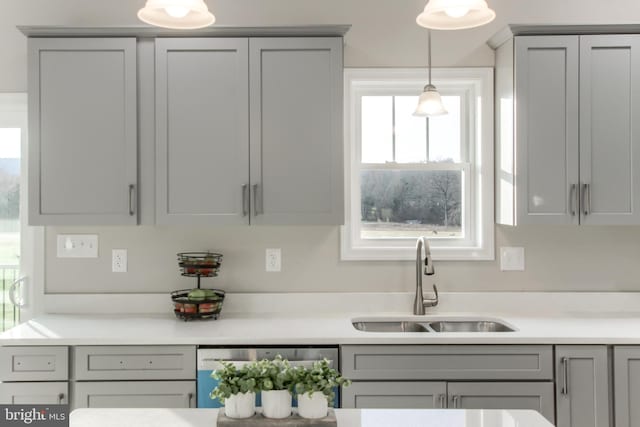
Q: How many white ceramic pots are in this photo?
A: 3